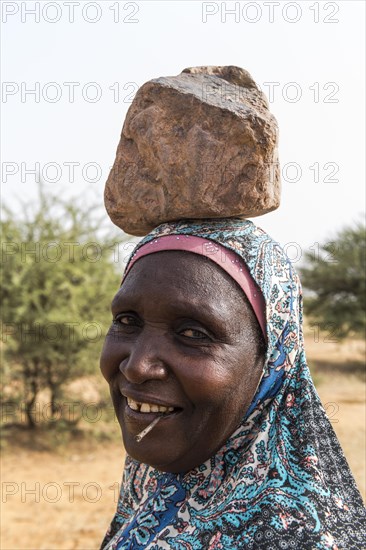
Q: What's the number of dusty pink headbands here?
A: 1